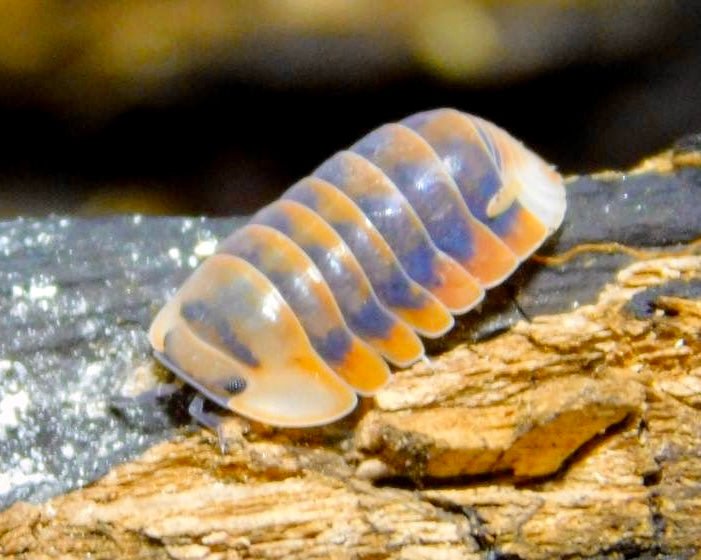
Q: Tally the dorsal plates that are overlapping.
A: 7